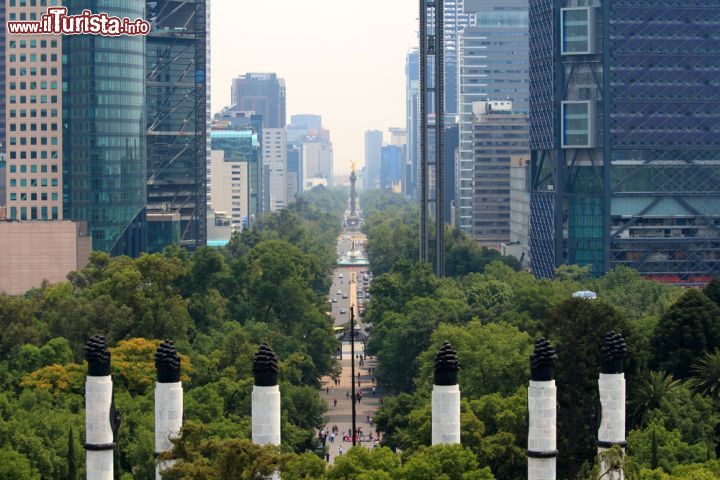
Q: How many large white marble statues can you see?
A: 6